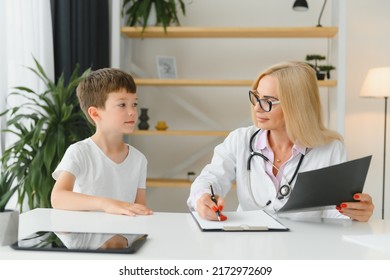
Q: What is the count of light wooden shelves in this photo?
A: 4